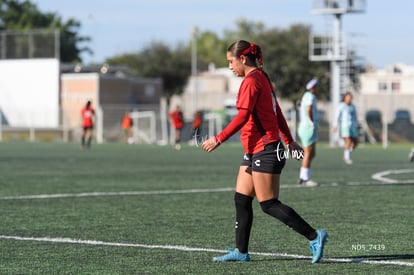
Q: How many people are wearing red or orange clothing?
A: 5